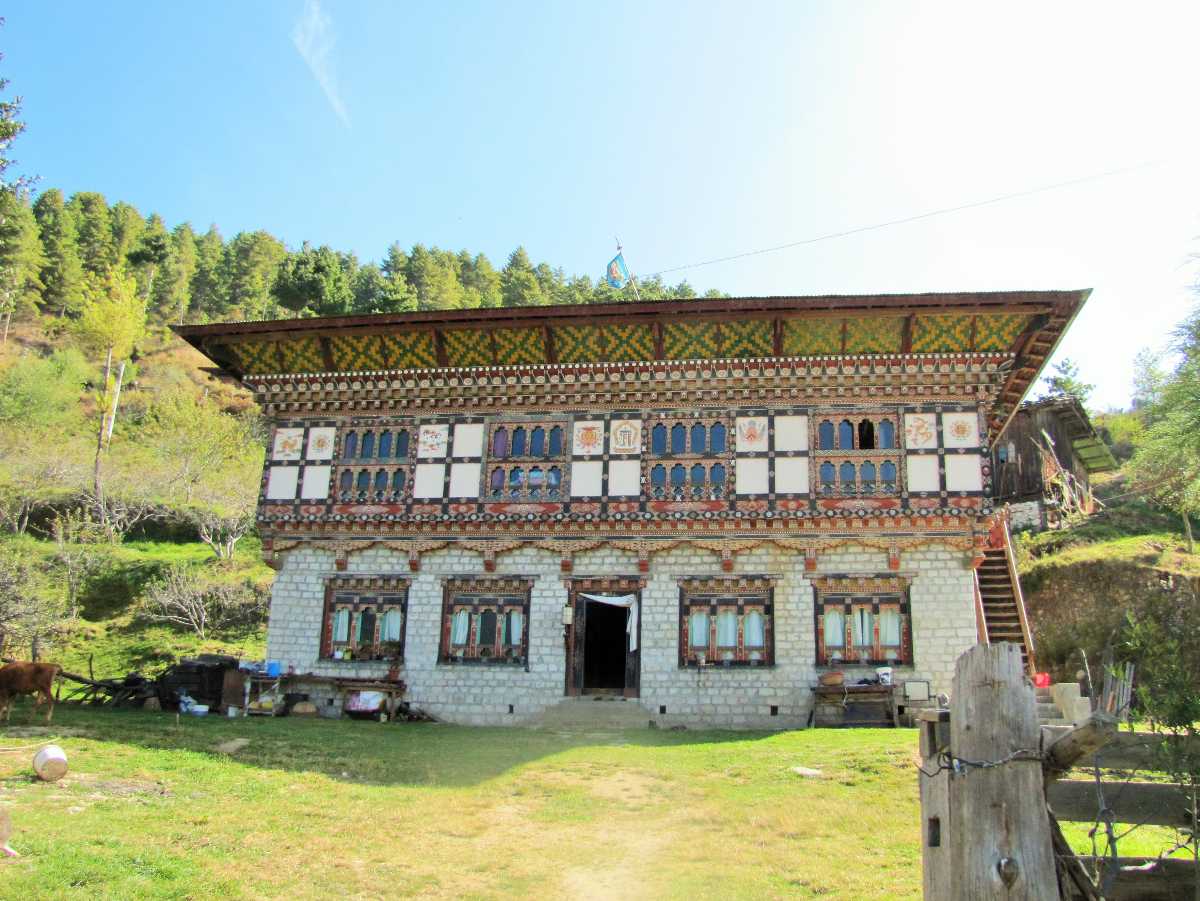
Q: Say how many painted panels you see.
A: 8